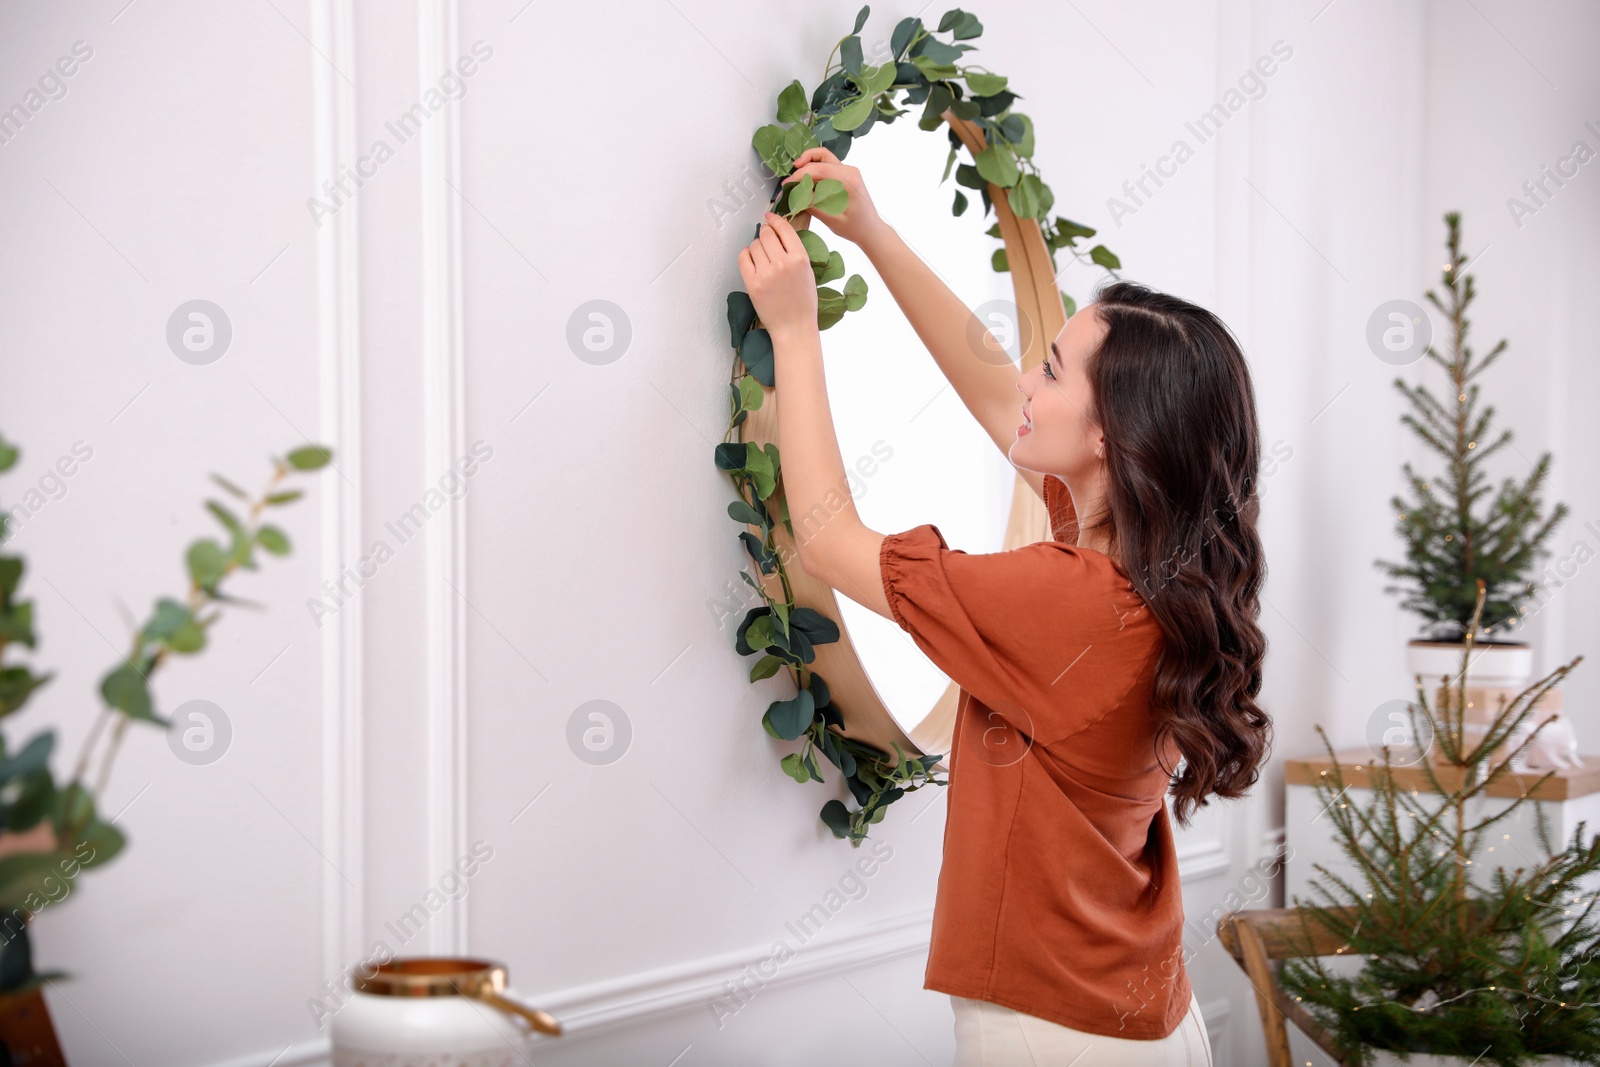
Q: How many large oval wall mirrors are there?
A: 1